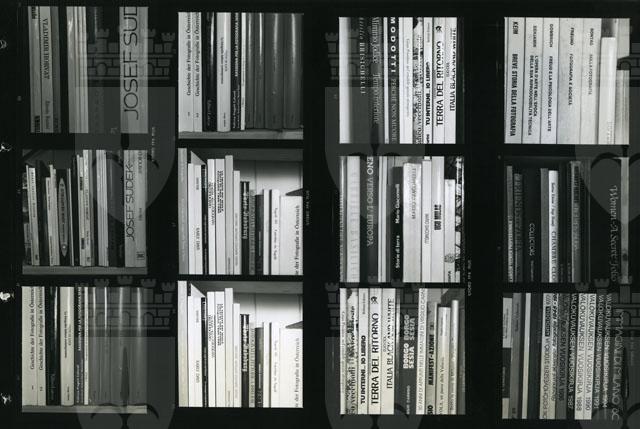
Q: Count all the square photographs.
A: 12